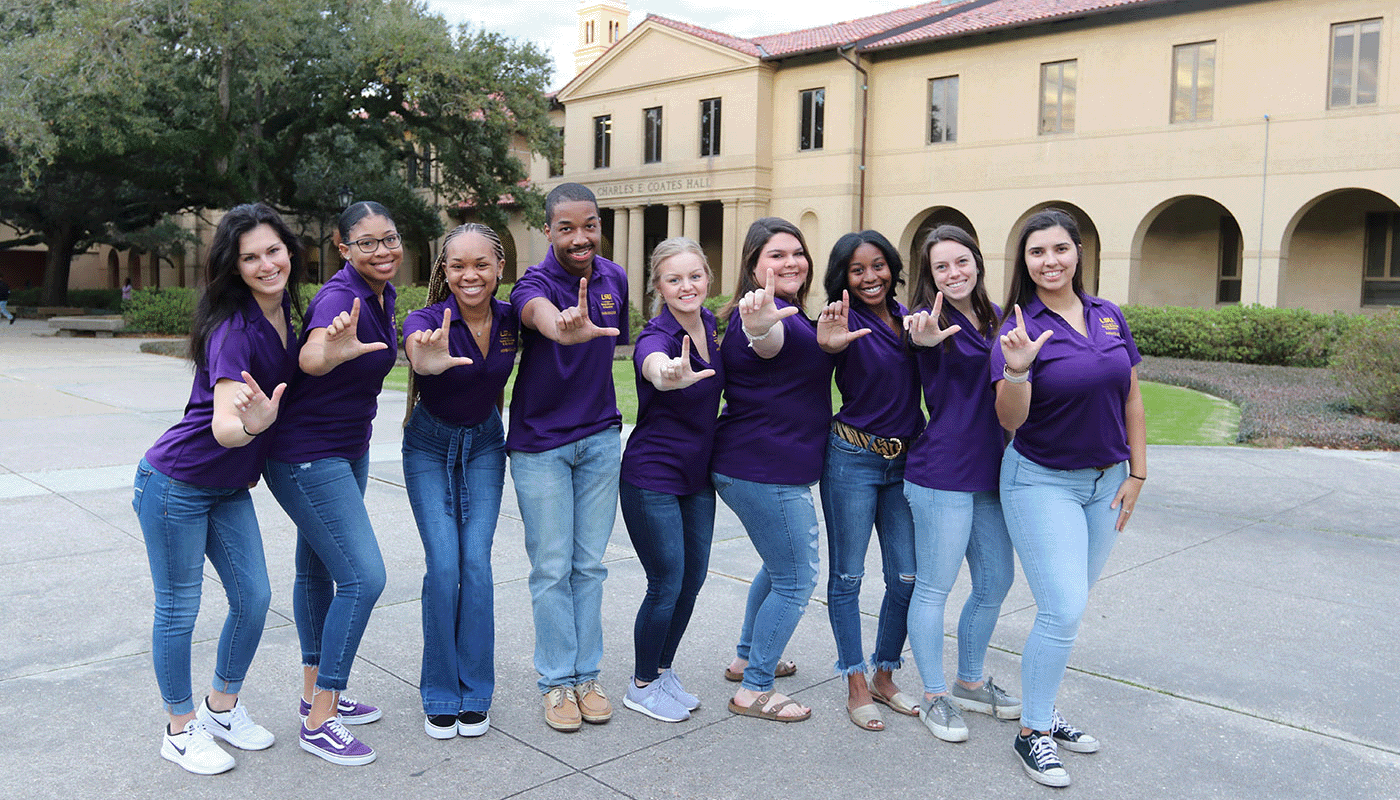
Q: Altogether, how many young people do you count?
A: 9